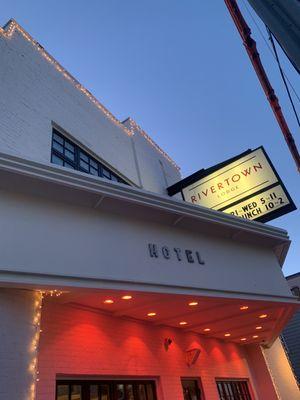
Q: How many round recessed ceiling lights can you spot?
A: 12